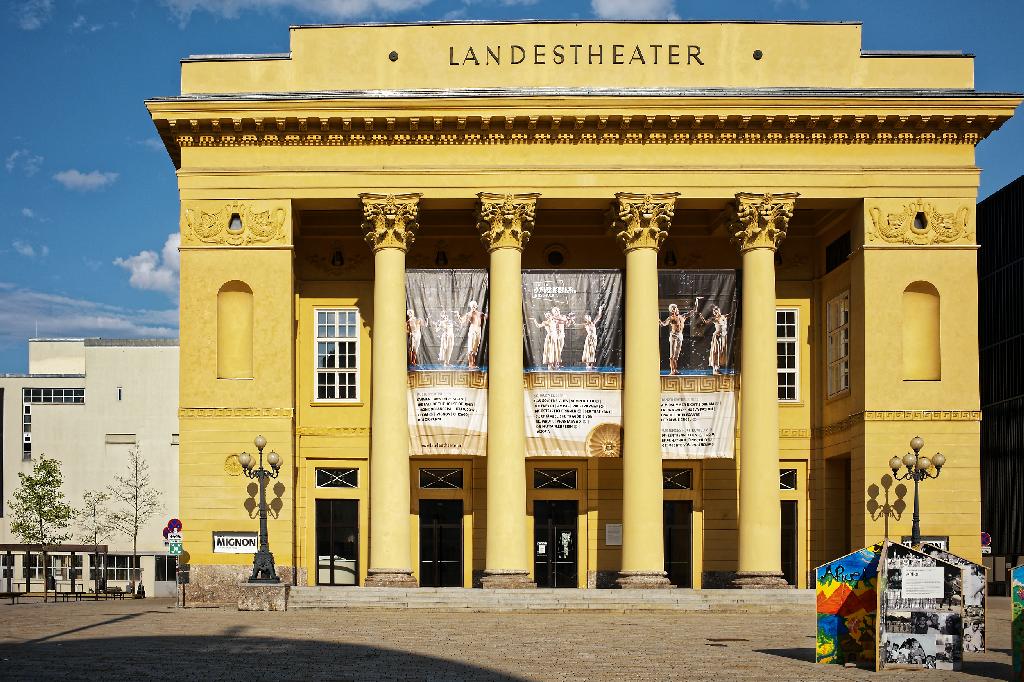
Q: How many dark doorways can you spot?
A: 5